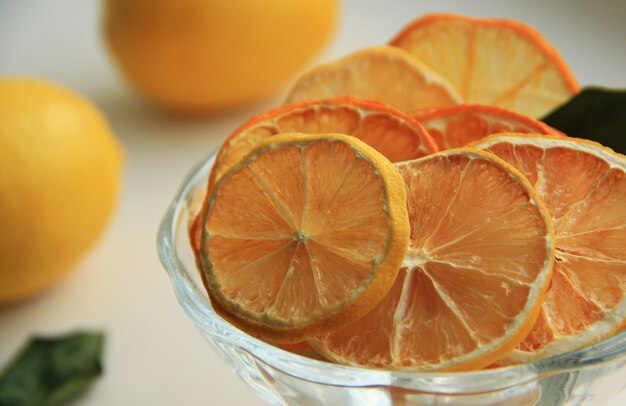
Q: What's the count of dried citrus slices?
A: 7